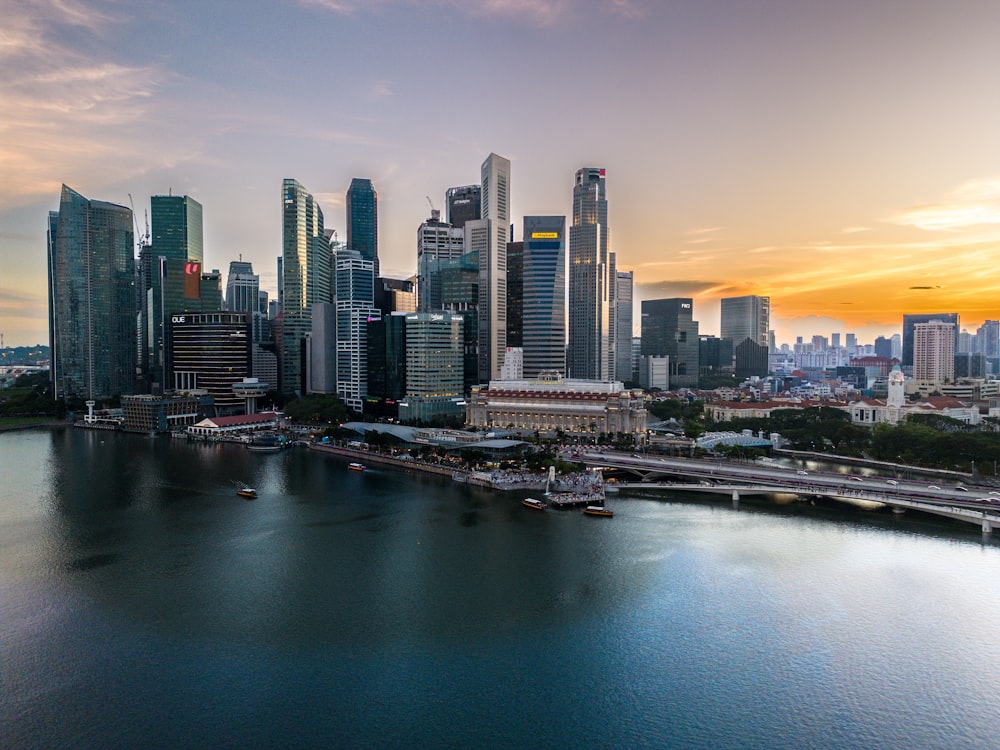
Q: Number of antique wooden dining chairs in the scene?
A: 0